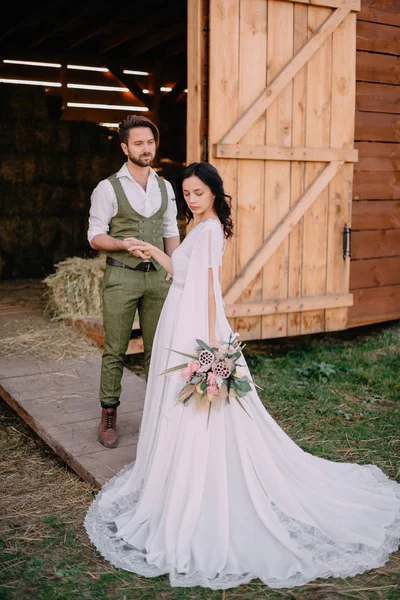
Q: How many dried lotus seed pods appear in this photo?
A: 2